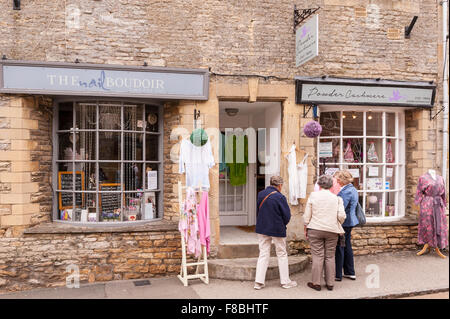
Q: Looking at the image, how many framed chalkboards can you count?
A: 2